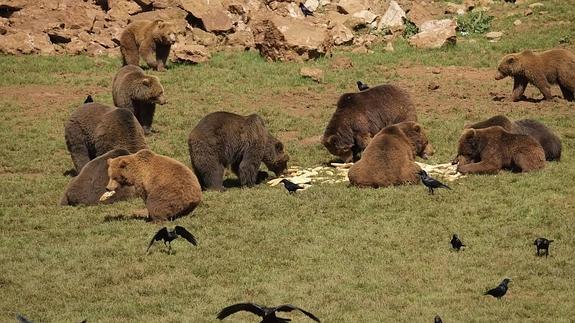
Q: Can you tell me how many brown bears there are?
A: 11